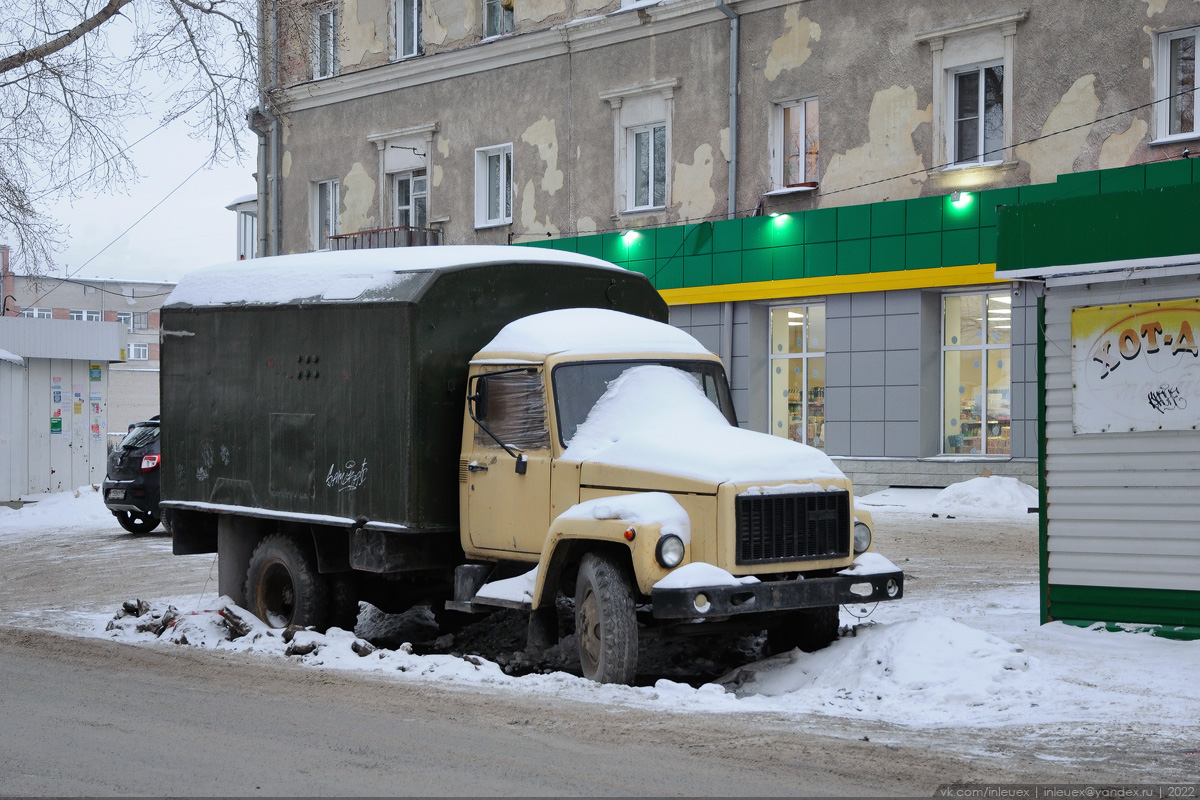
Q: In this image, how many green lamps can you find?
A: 3